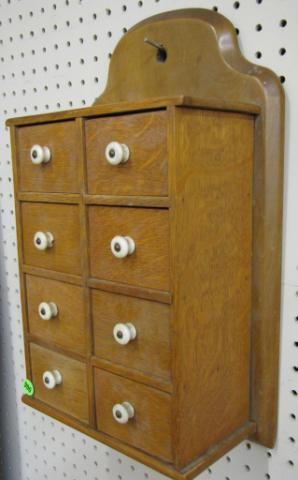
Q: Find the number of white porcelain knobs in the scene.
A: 8